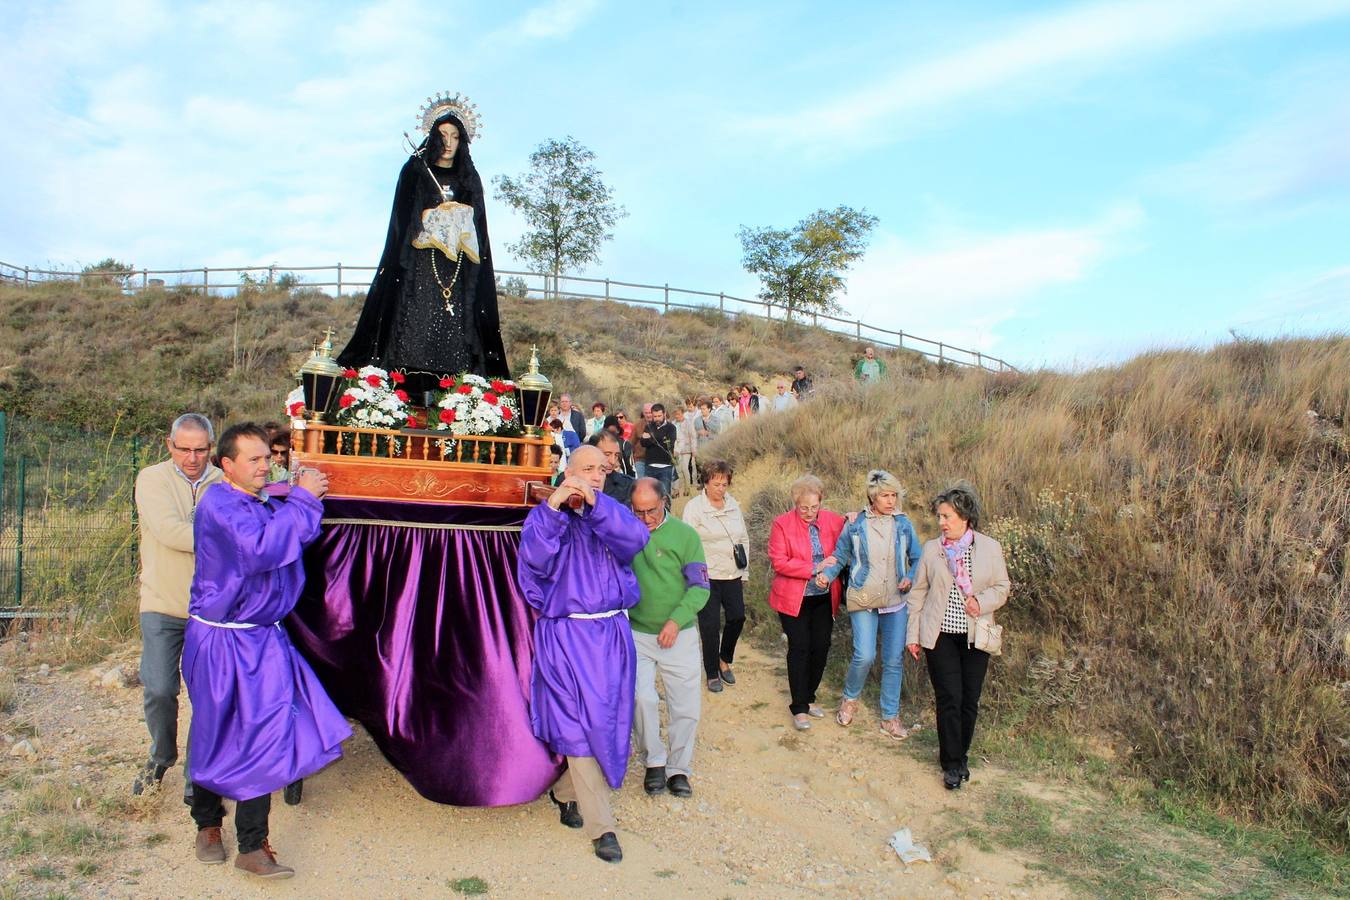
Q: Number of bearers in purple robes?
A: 2